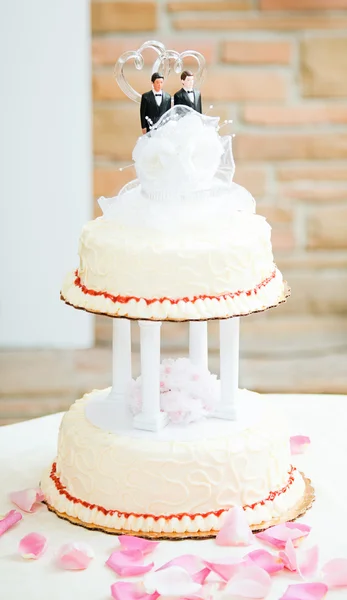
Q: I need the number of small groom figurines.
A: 2